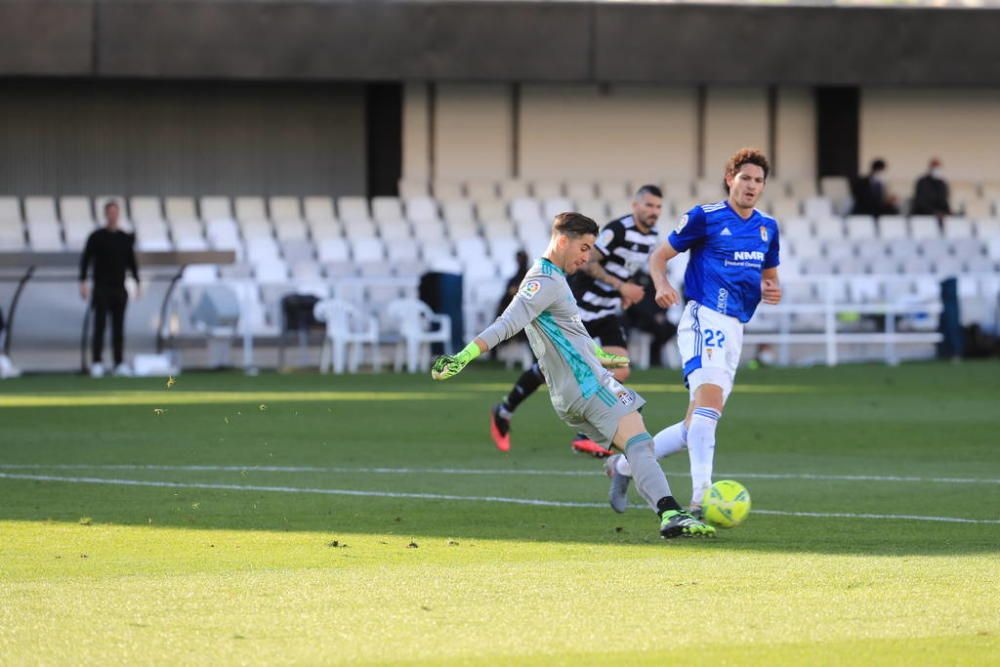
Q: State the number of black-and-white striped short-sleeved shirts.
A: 1